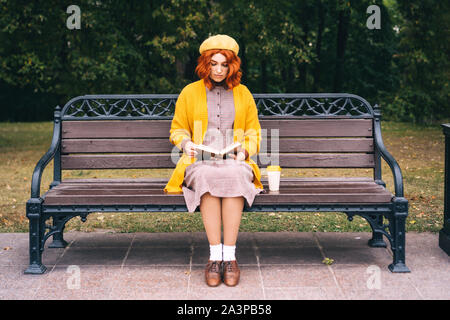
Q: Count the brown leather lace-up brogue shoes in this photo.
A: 2